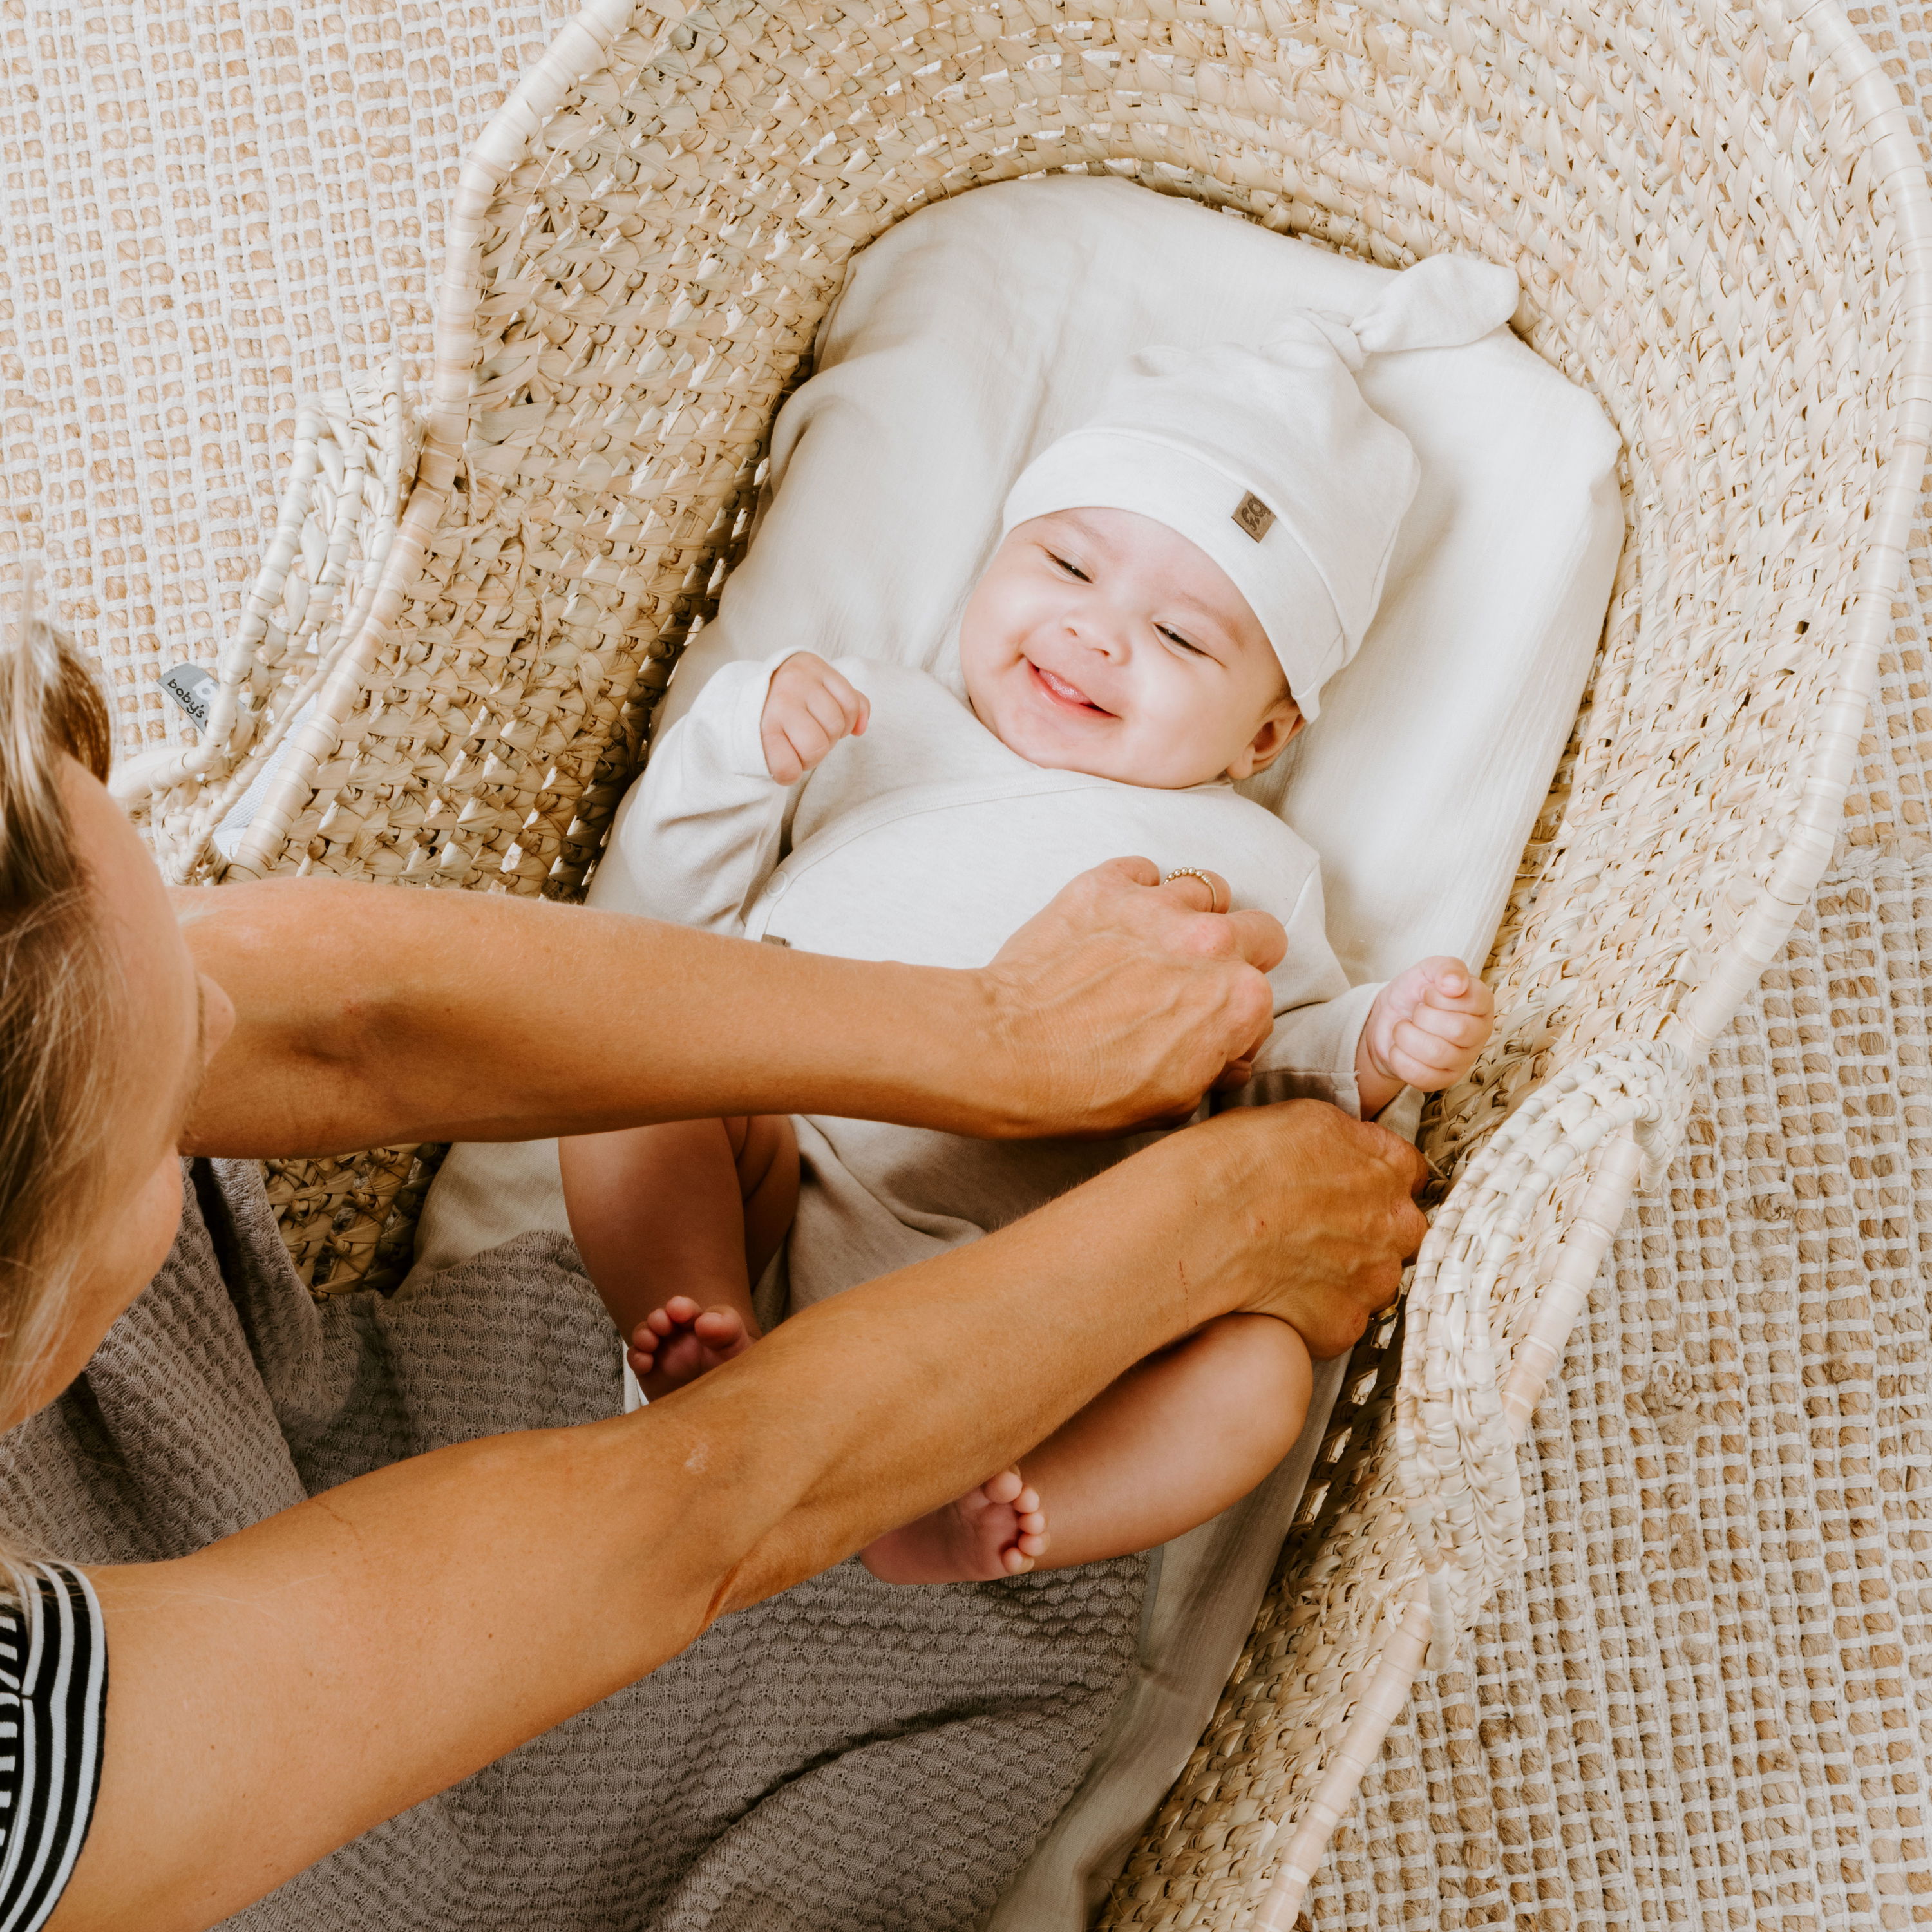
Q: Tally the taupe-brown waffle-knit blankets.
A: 1